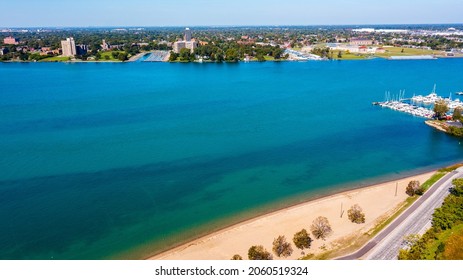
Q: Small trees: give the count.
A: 7